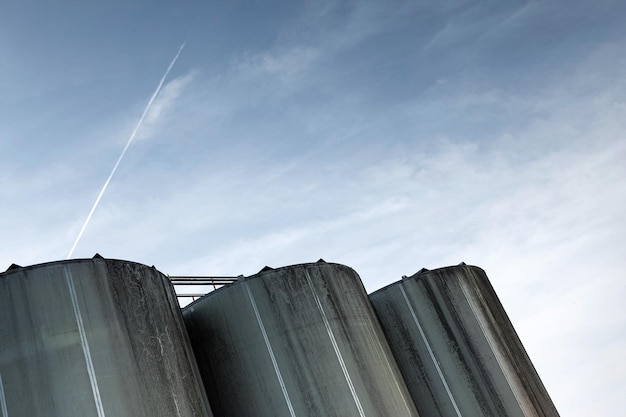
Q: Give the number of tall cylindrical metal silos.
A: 3